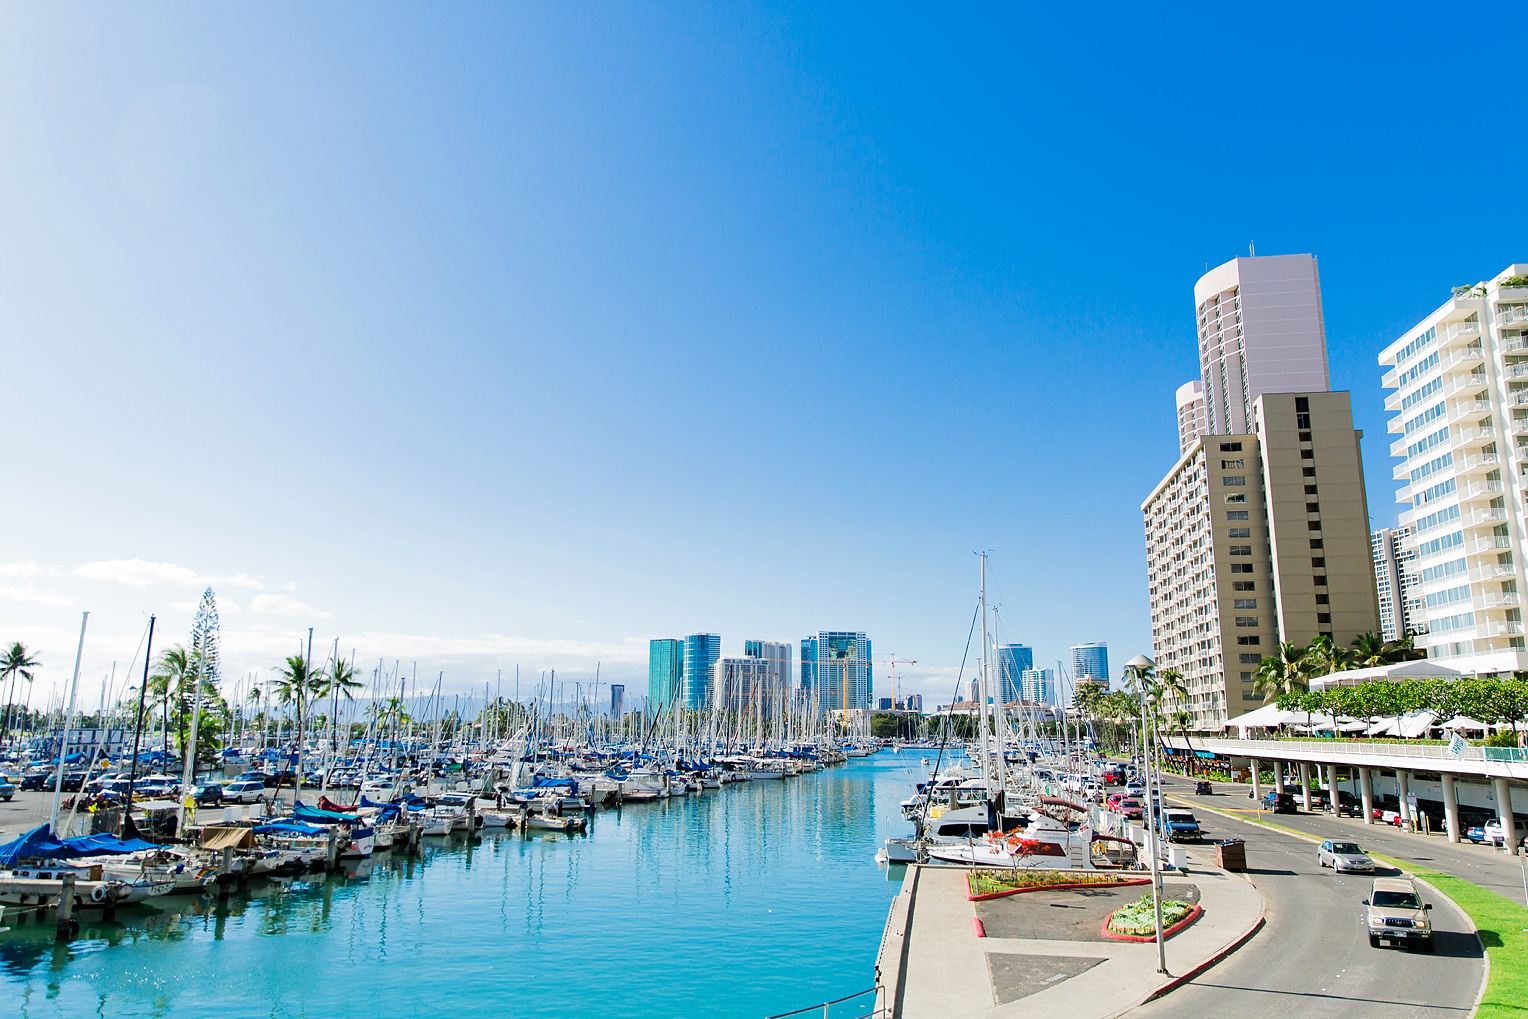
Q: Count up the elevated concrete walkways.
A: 1